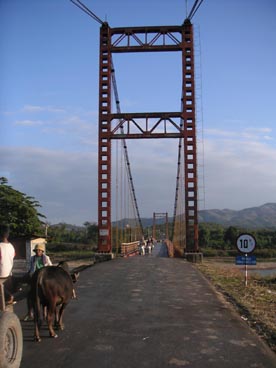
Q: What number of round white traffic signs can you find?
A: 1